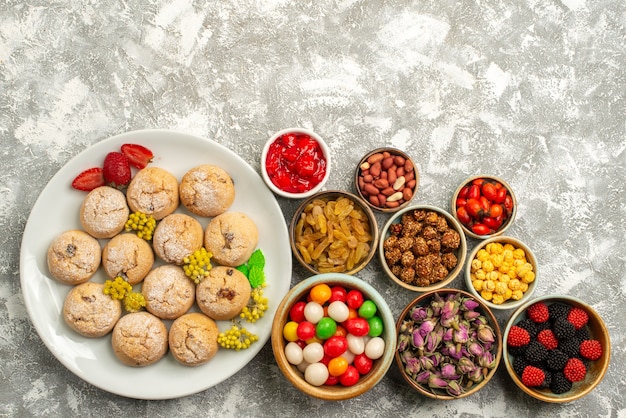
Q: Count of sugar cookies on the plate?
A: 12